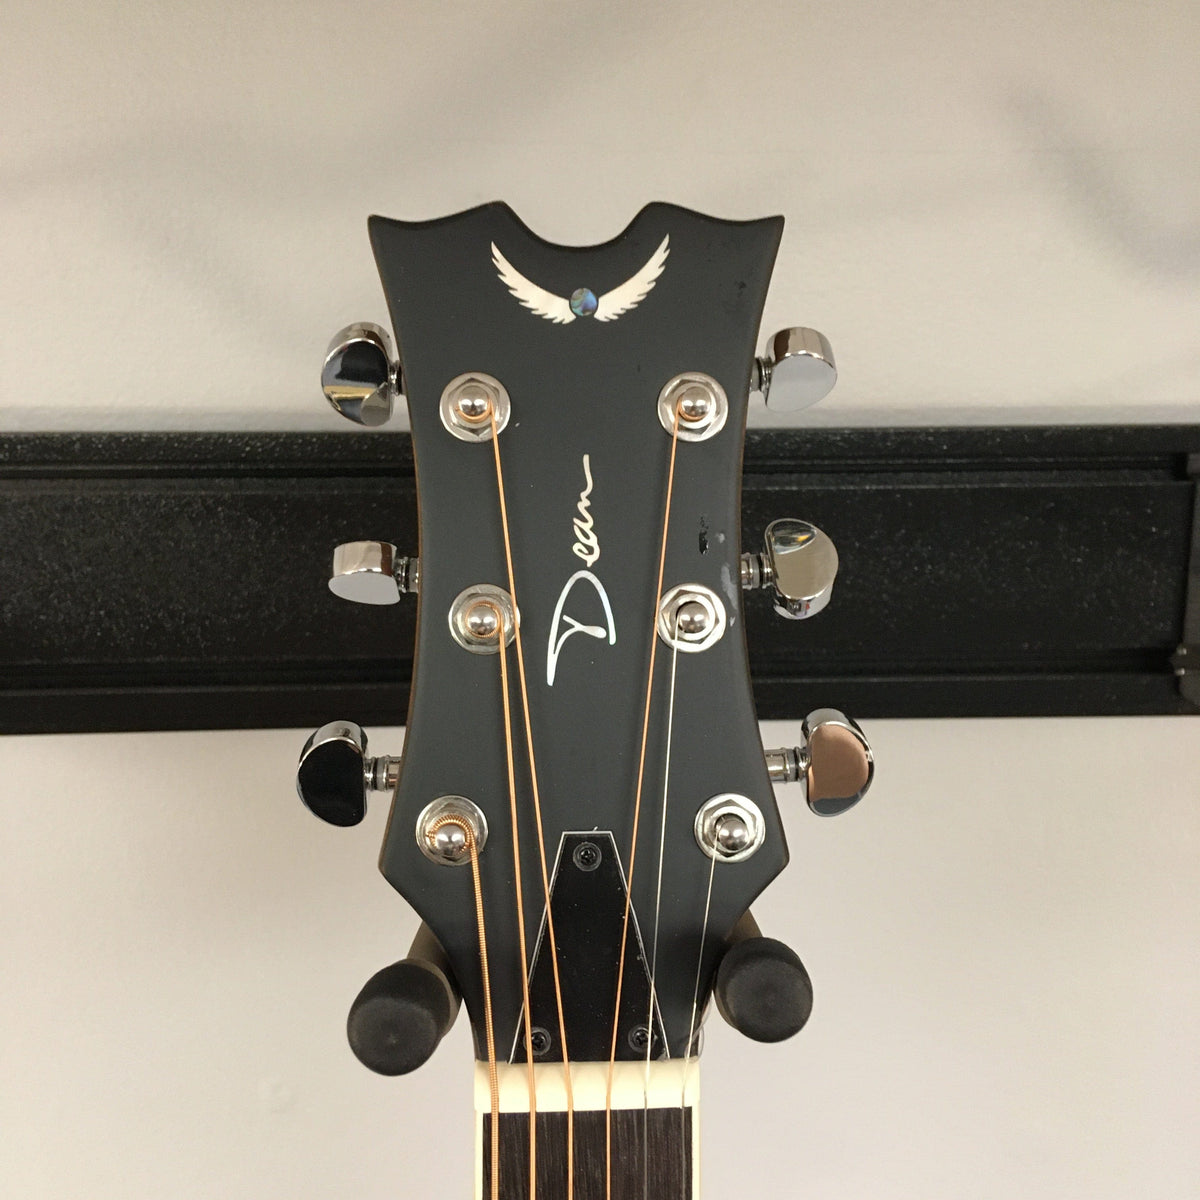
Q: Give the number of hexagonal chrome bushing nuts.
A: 6